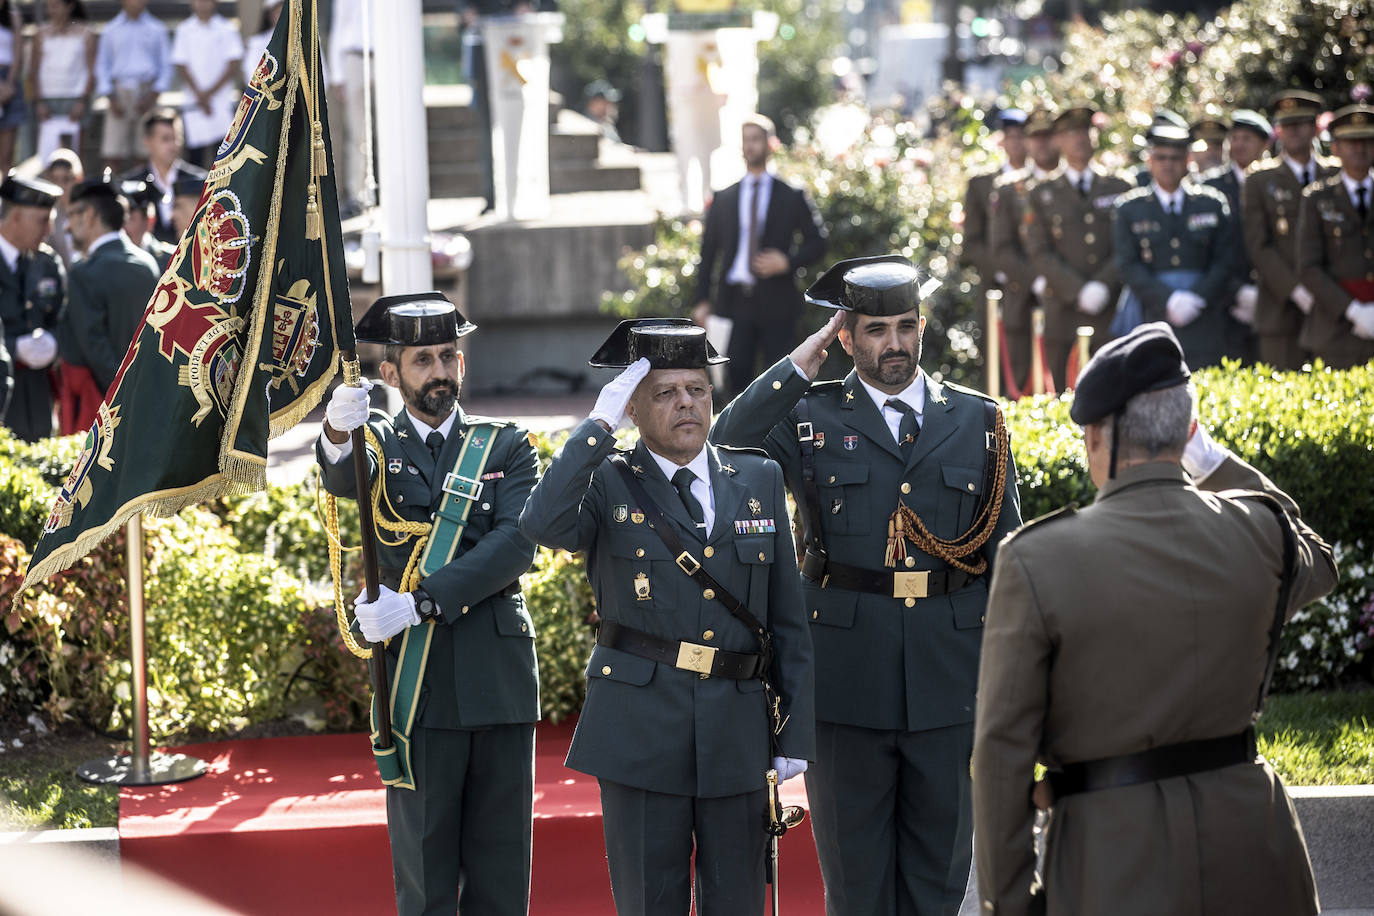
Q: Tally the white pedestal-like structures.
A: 2